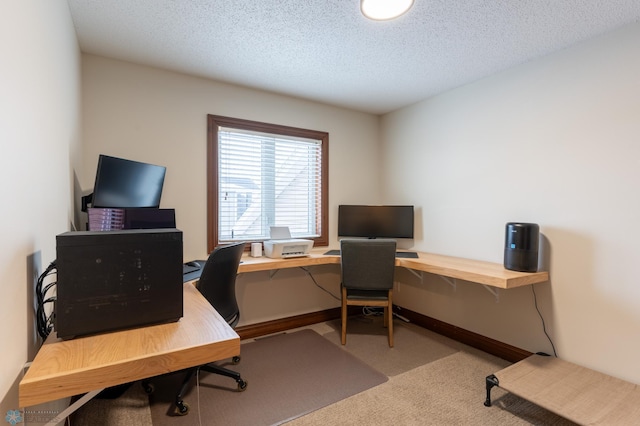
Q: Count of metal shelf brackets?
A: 5